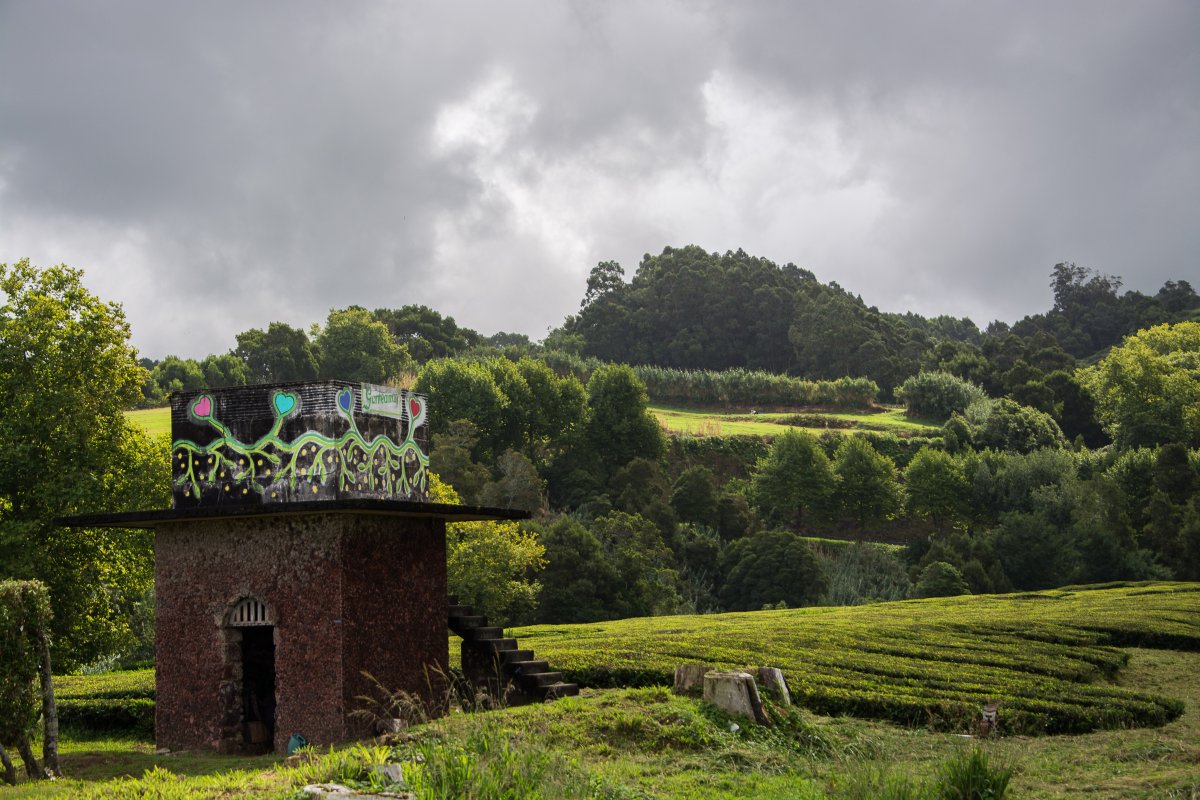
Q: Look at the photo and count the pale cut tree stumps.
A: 3